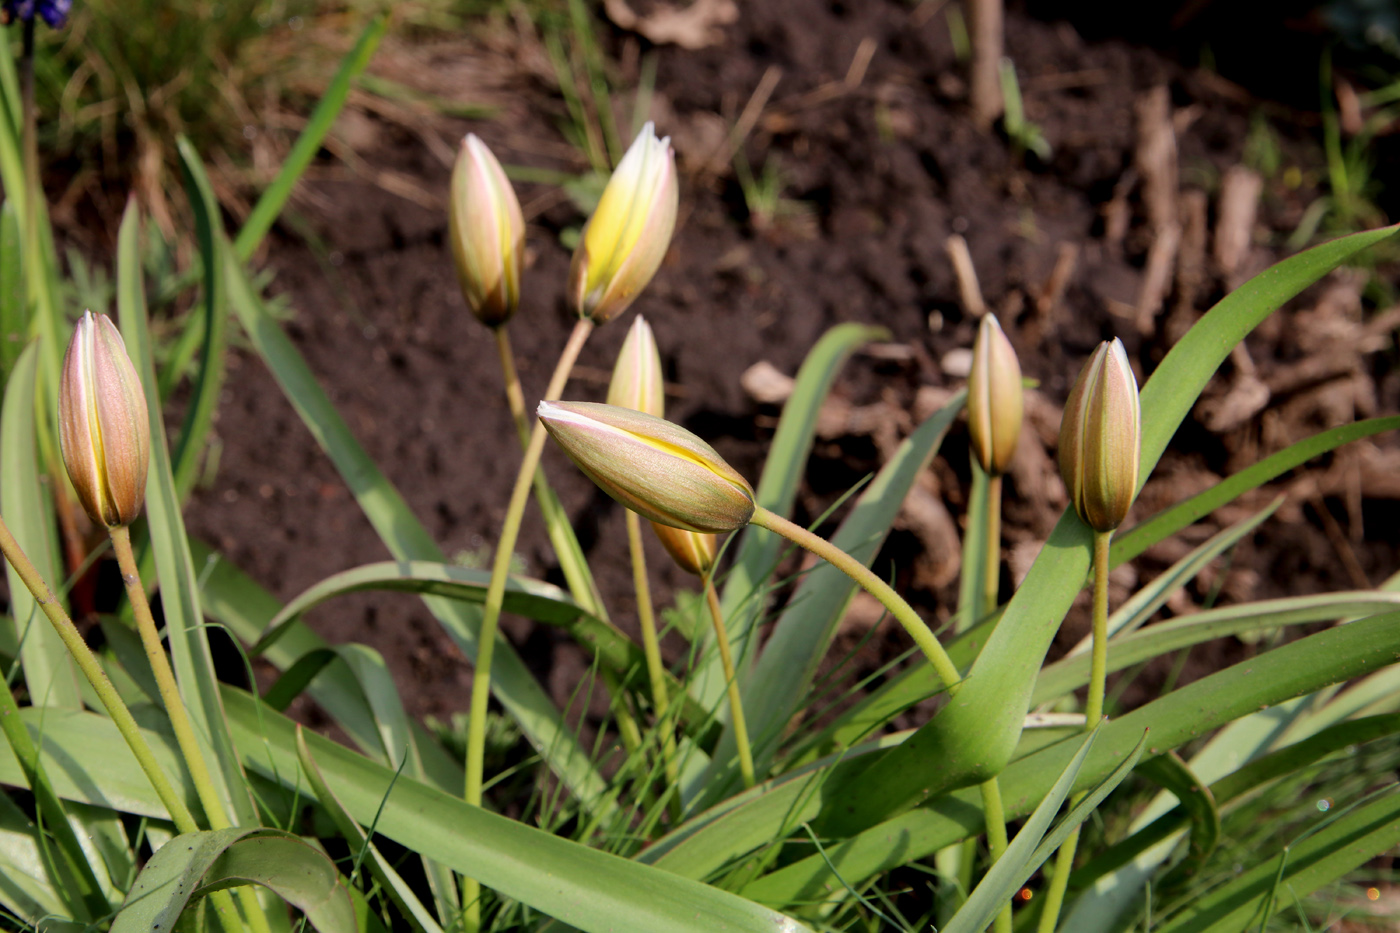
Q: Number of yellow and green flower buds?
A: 8